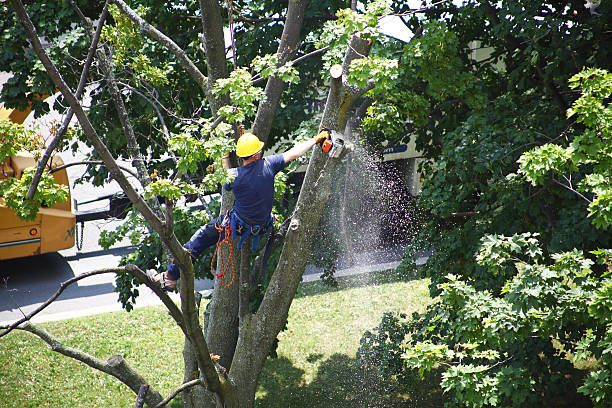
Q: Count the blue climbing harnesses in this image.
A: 1